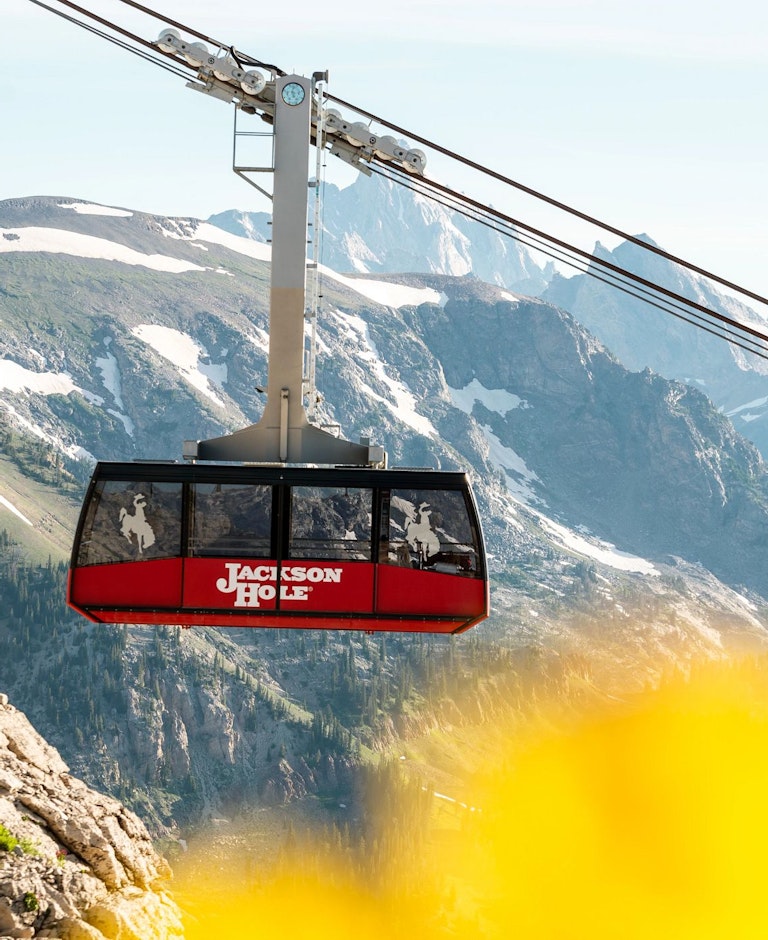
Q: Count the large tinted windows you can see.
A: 4